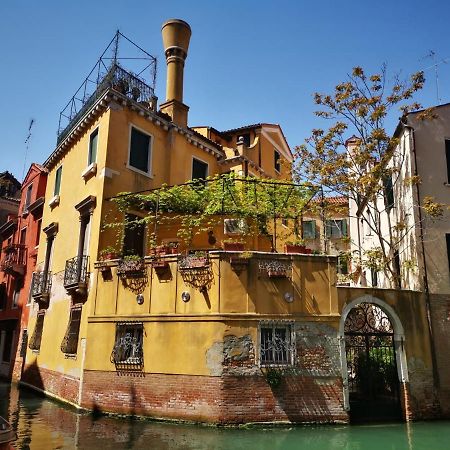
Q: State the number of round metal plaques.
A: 3